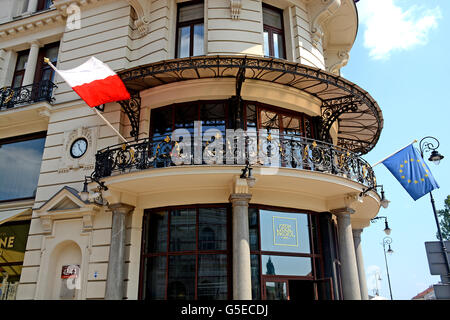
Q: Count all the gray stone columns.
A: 4